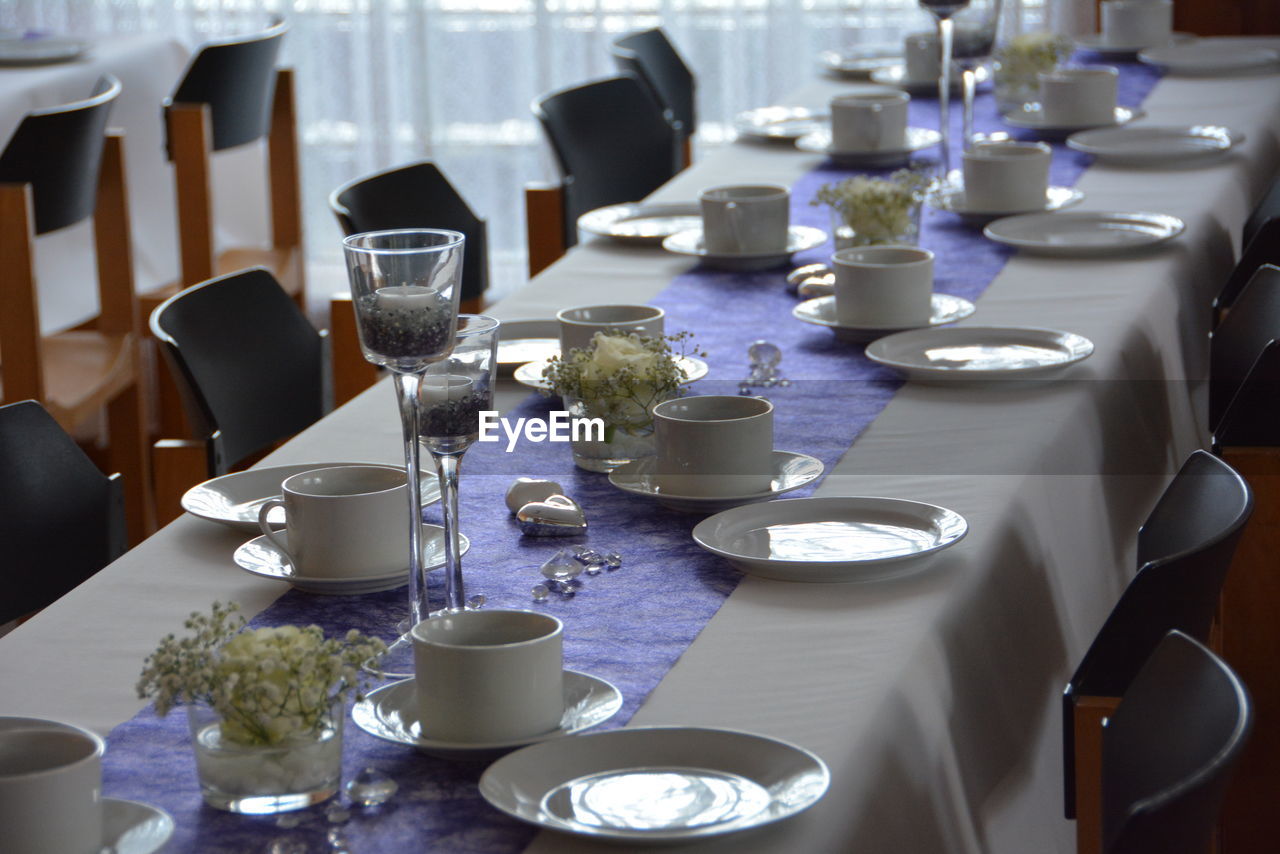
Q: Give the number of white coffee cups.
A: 12